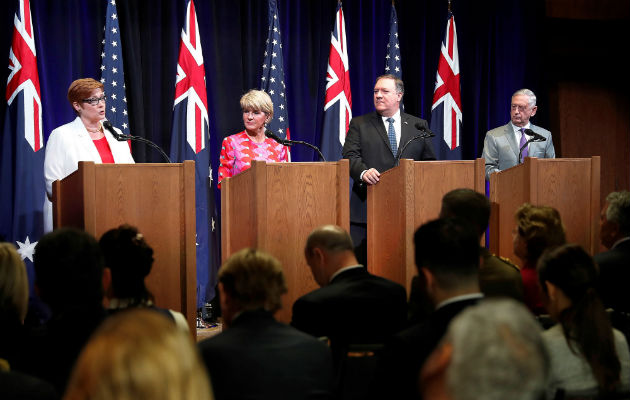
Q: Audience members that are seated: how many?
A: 12